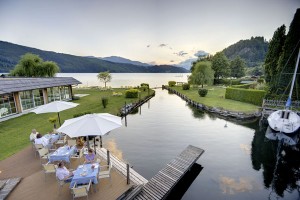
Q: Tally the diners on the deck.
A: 4